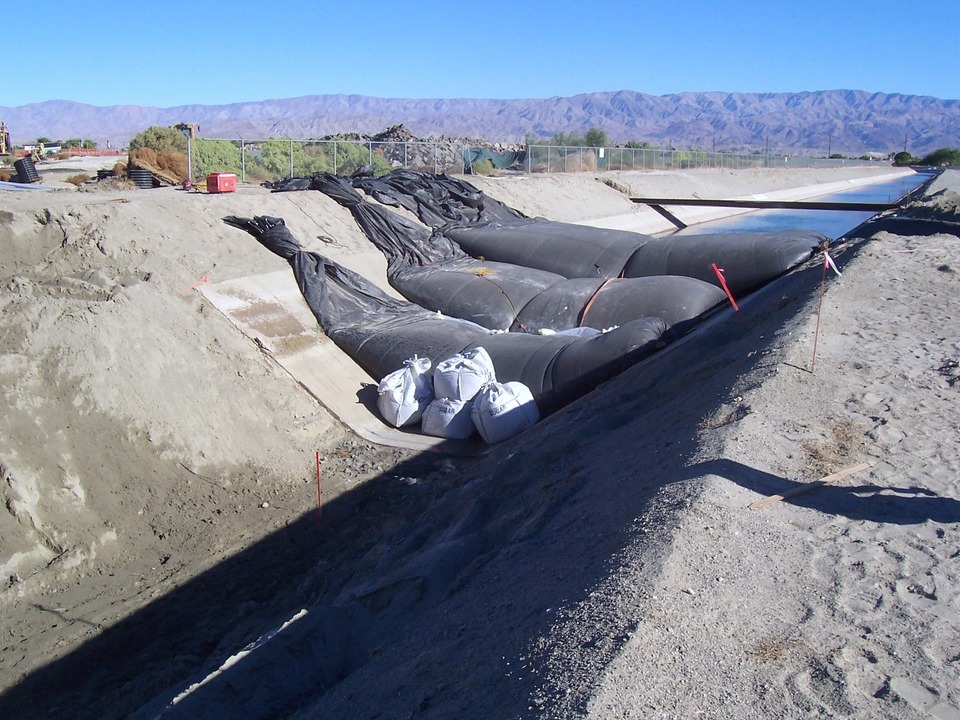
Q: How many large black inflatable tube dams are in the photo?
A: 3